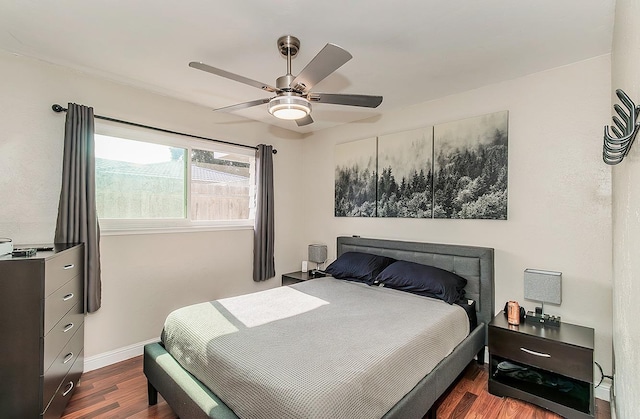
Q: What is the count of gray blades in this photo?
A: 5